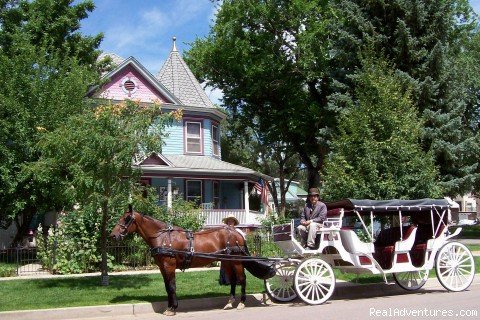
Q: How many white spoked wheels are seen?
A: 4